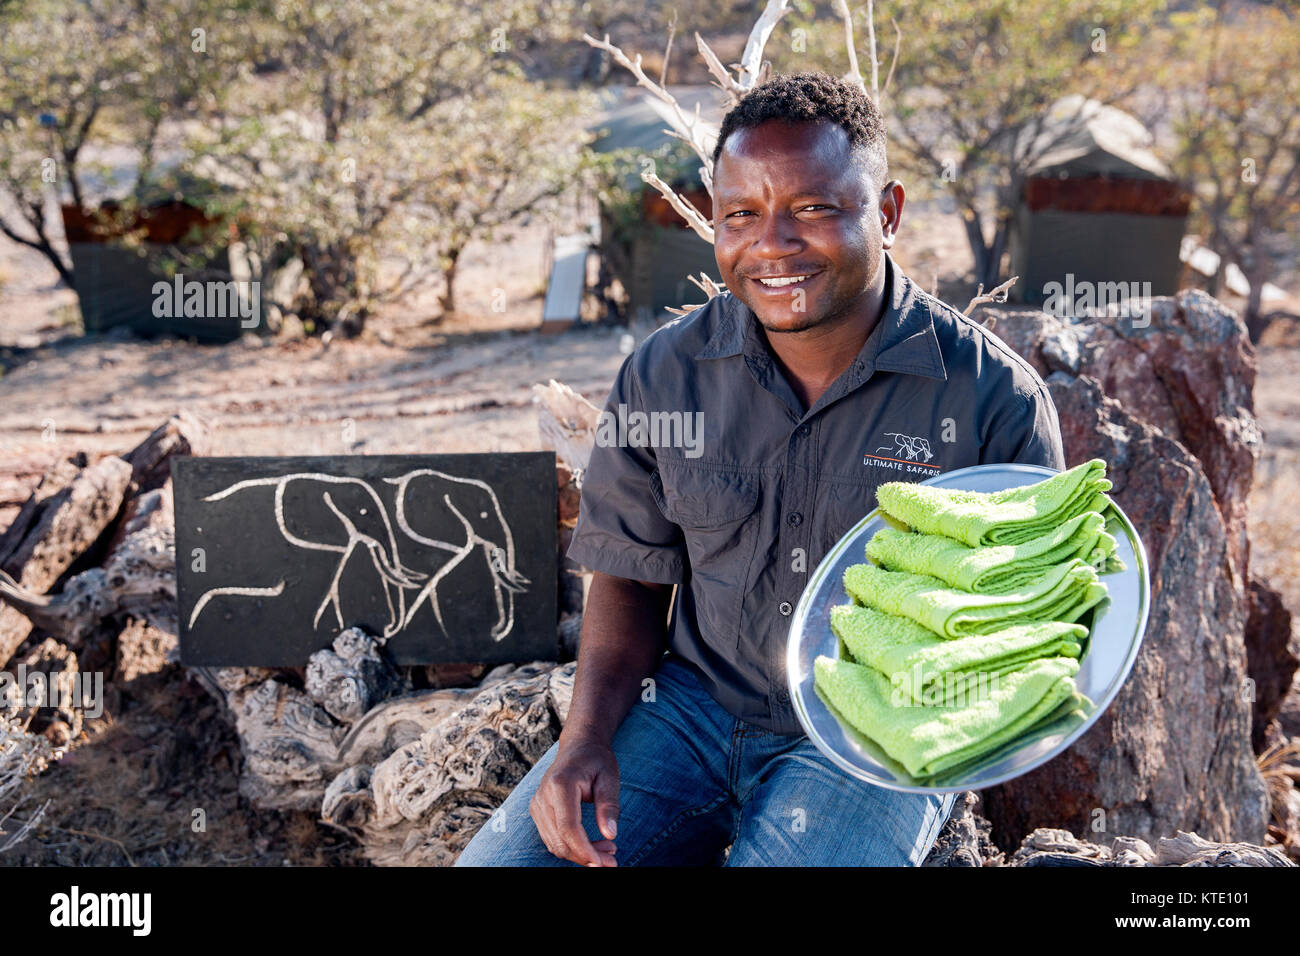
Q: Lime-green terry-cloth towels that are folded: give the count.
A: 5